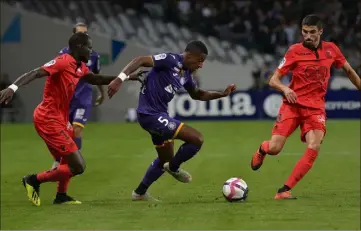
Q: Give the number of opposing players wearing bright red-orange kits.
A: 2